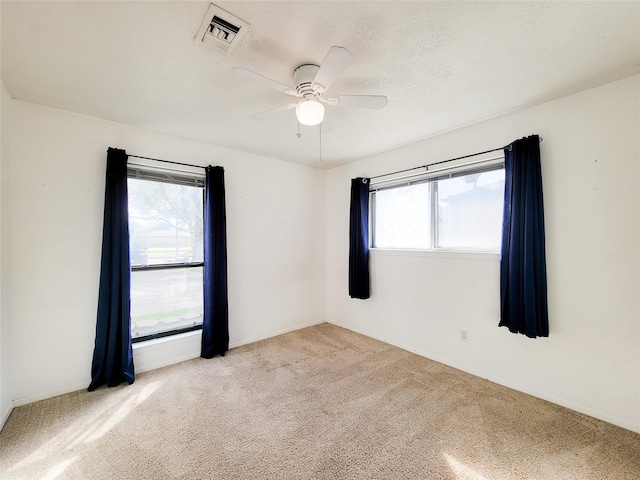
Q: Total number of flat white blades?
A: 5